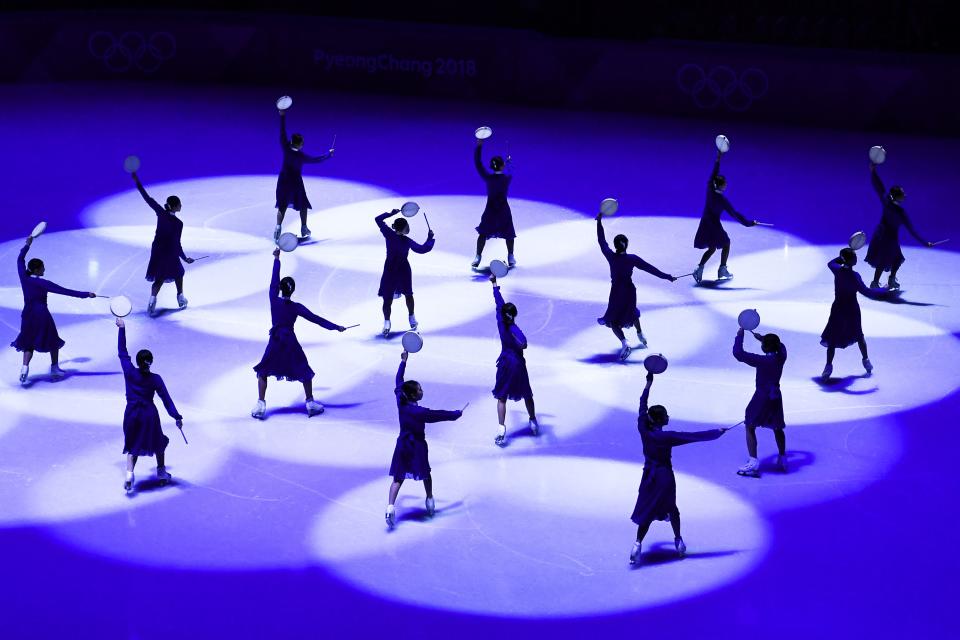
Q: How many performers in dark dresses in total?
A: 15